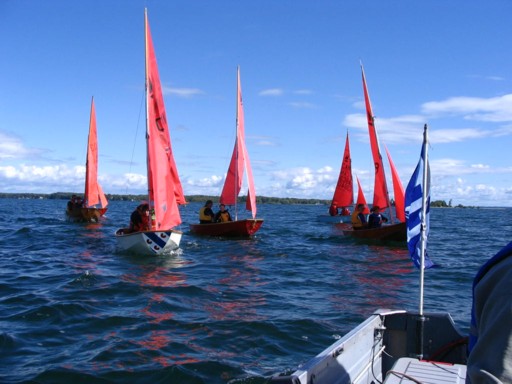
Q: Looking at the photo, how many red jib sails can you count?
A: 5